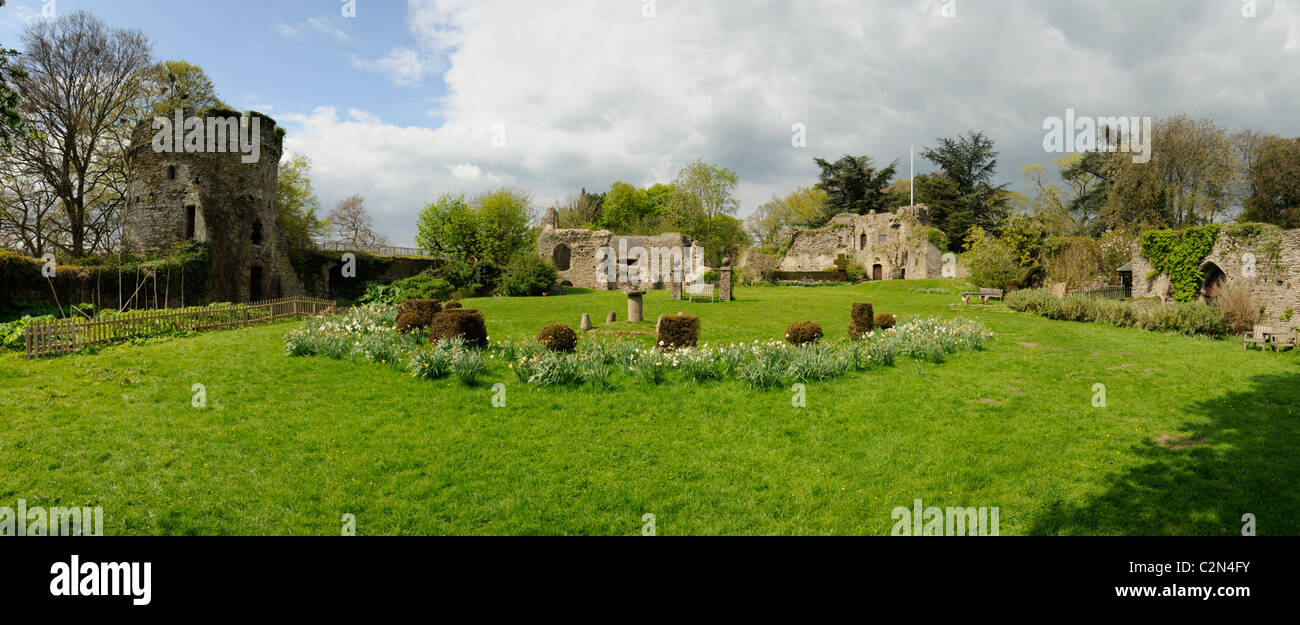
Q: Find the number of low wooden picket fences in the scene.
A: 1